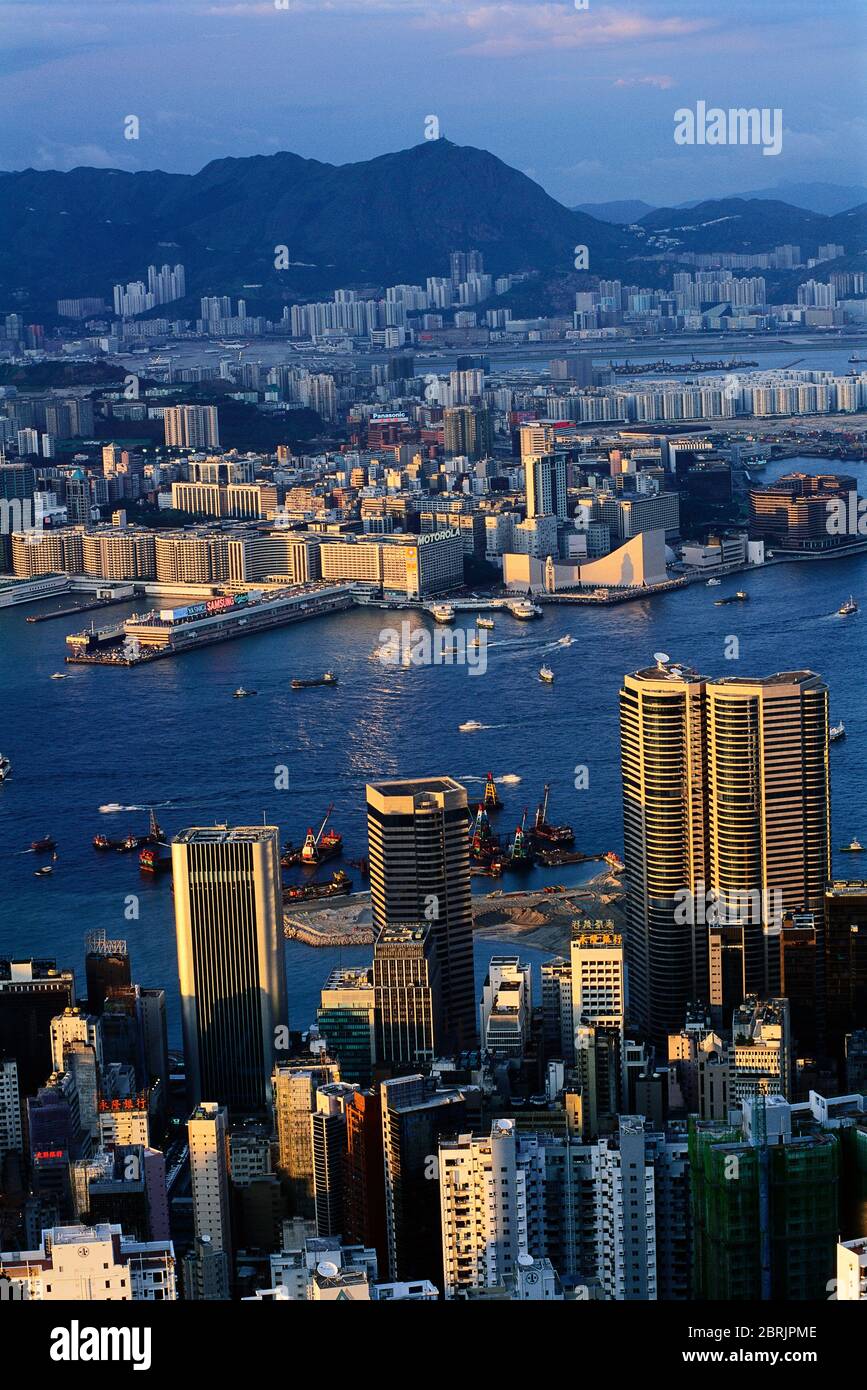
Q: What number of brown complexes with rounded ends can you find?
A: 3